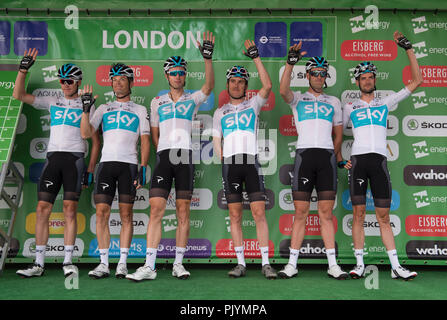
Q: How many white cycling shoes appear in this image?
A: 10